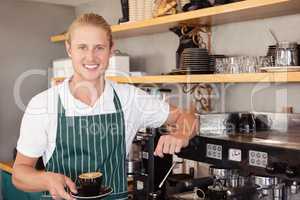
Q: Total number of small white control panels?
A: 3